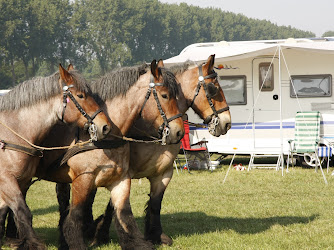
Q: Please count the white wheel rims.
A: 1